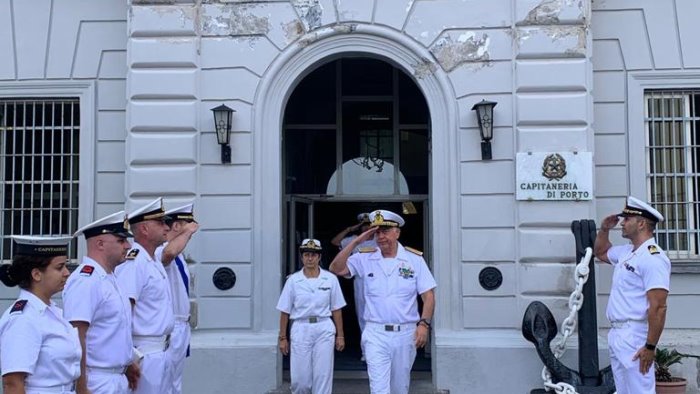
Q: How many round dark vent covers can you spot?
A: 2